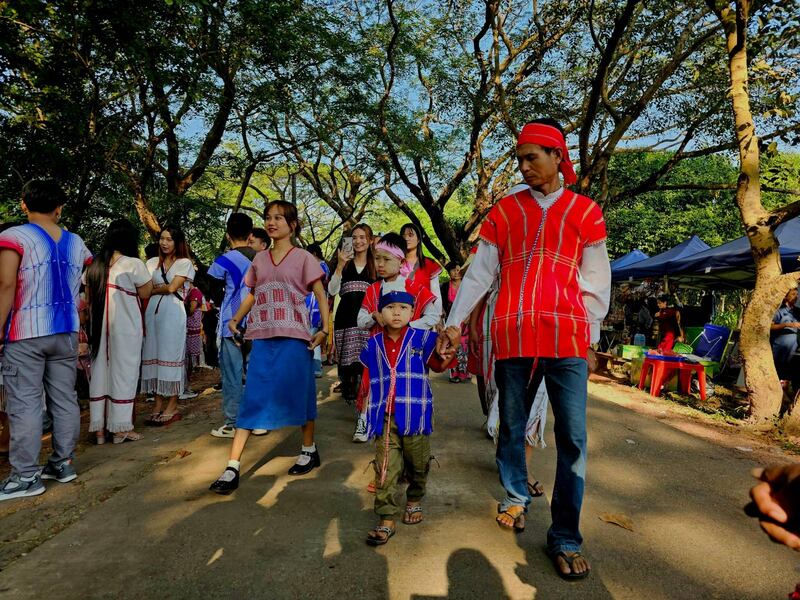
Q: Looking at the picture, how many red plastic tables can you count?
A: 1